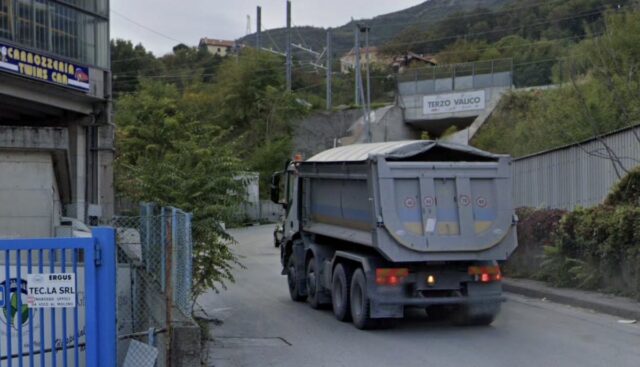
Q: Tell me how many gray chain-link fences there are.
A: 1